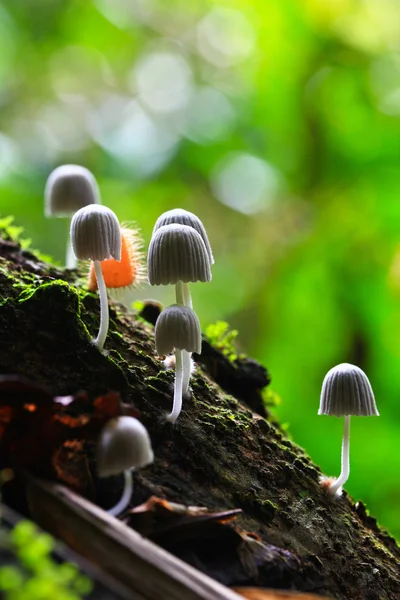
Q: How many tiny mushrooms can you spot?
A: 7